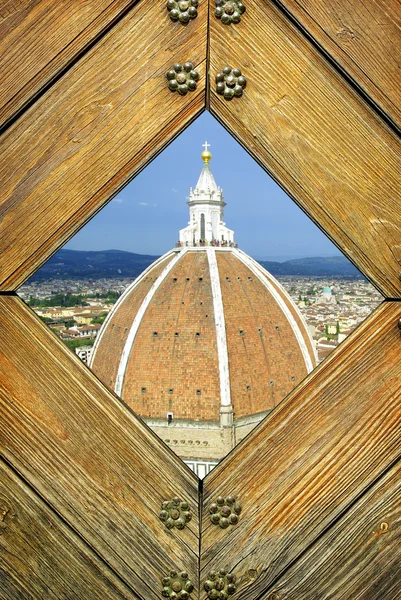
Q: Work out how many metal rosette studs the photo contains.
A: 8